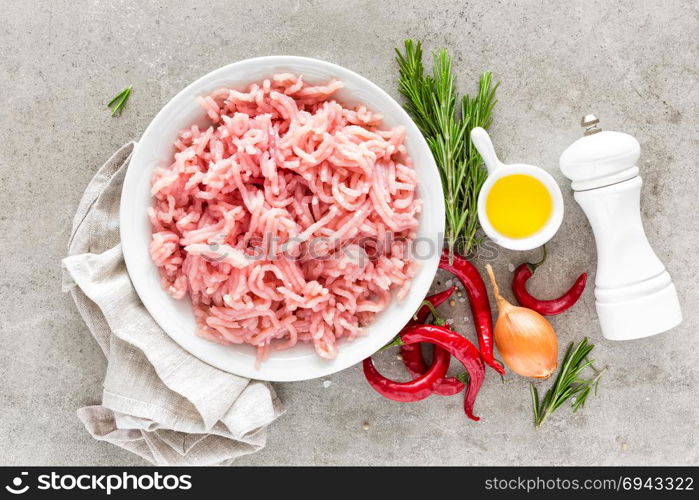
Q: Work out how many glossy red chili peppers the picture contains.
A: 5